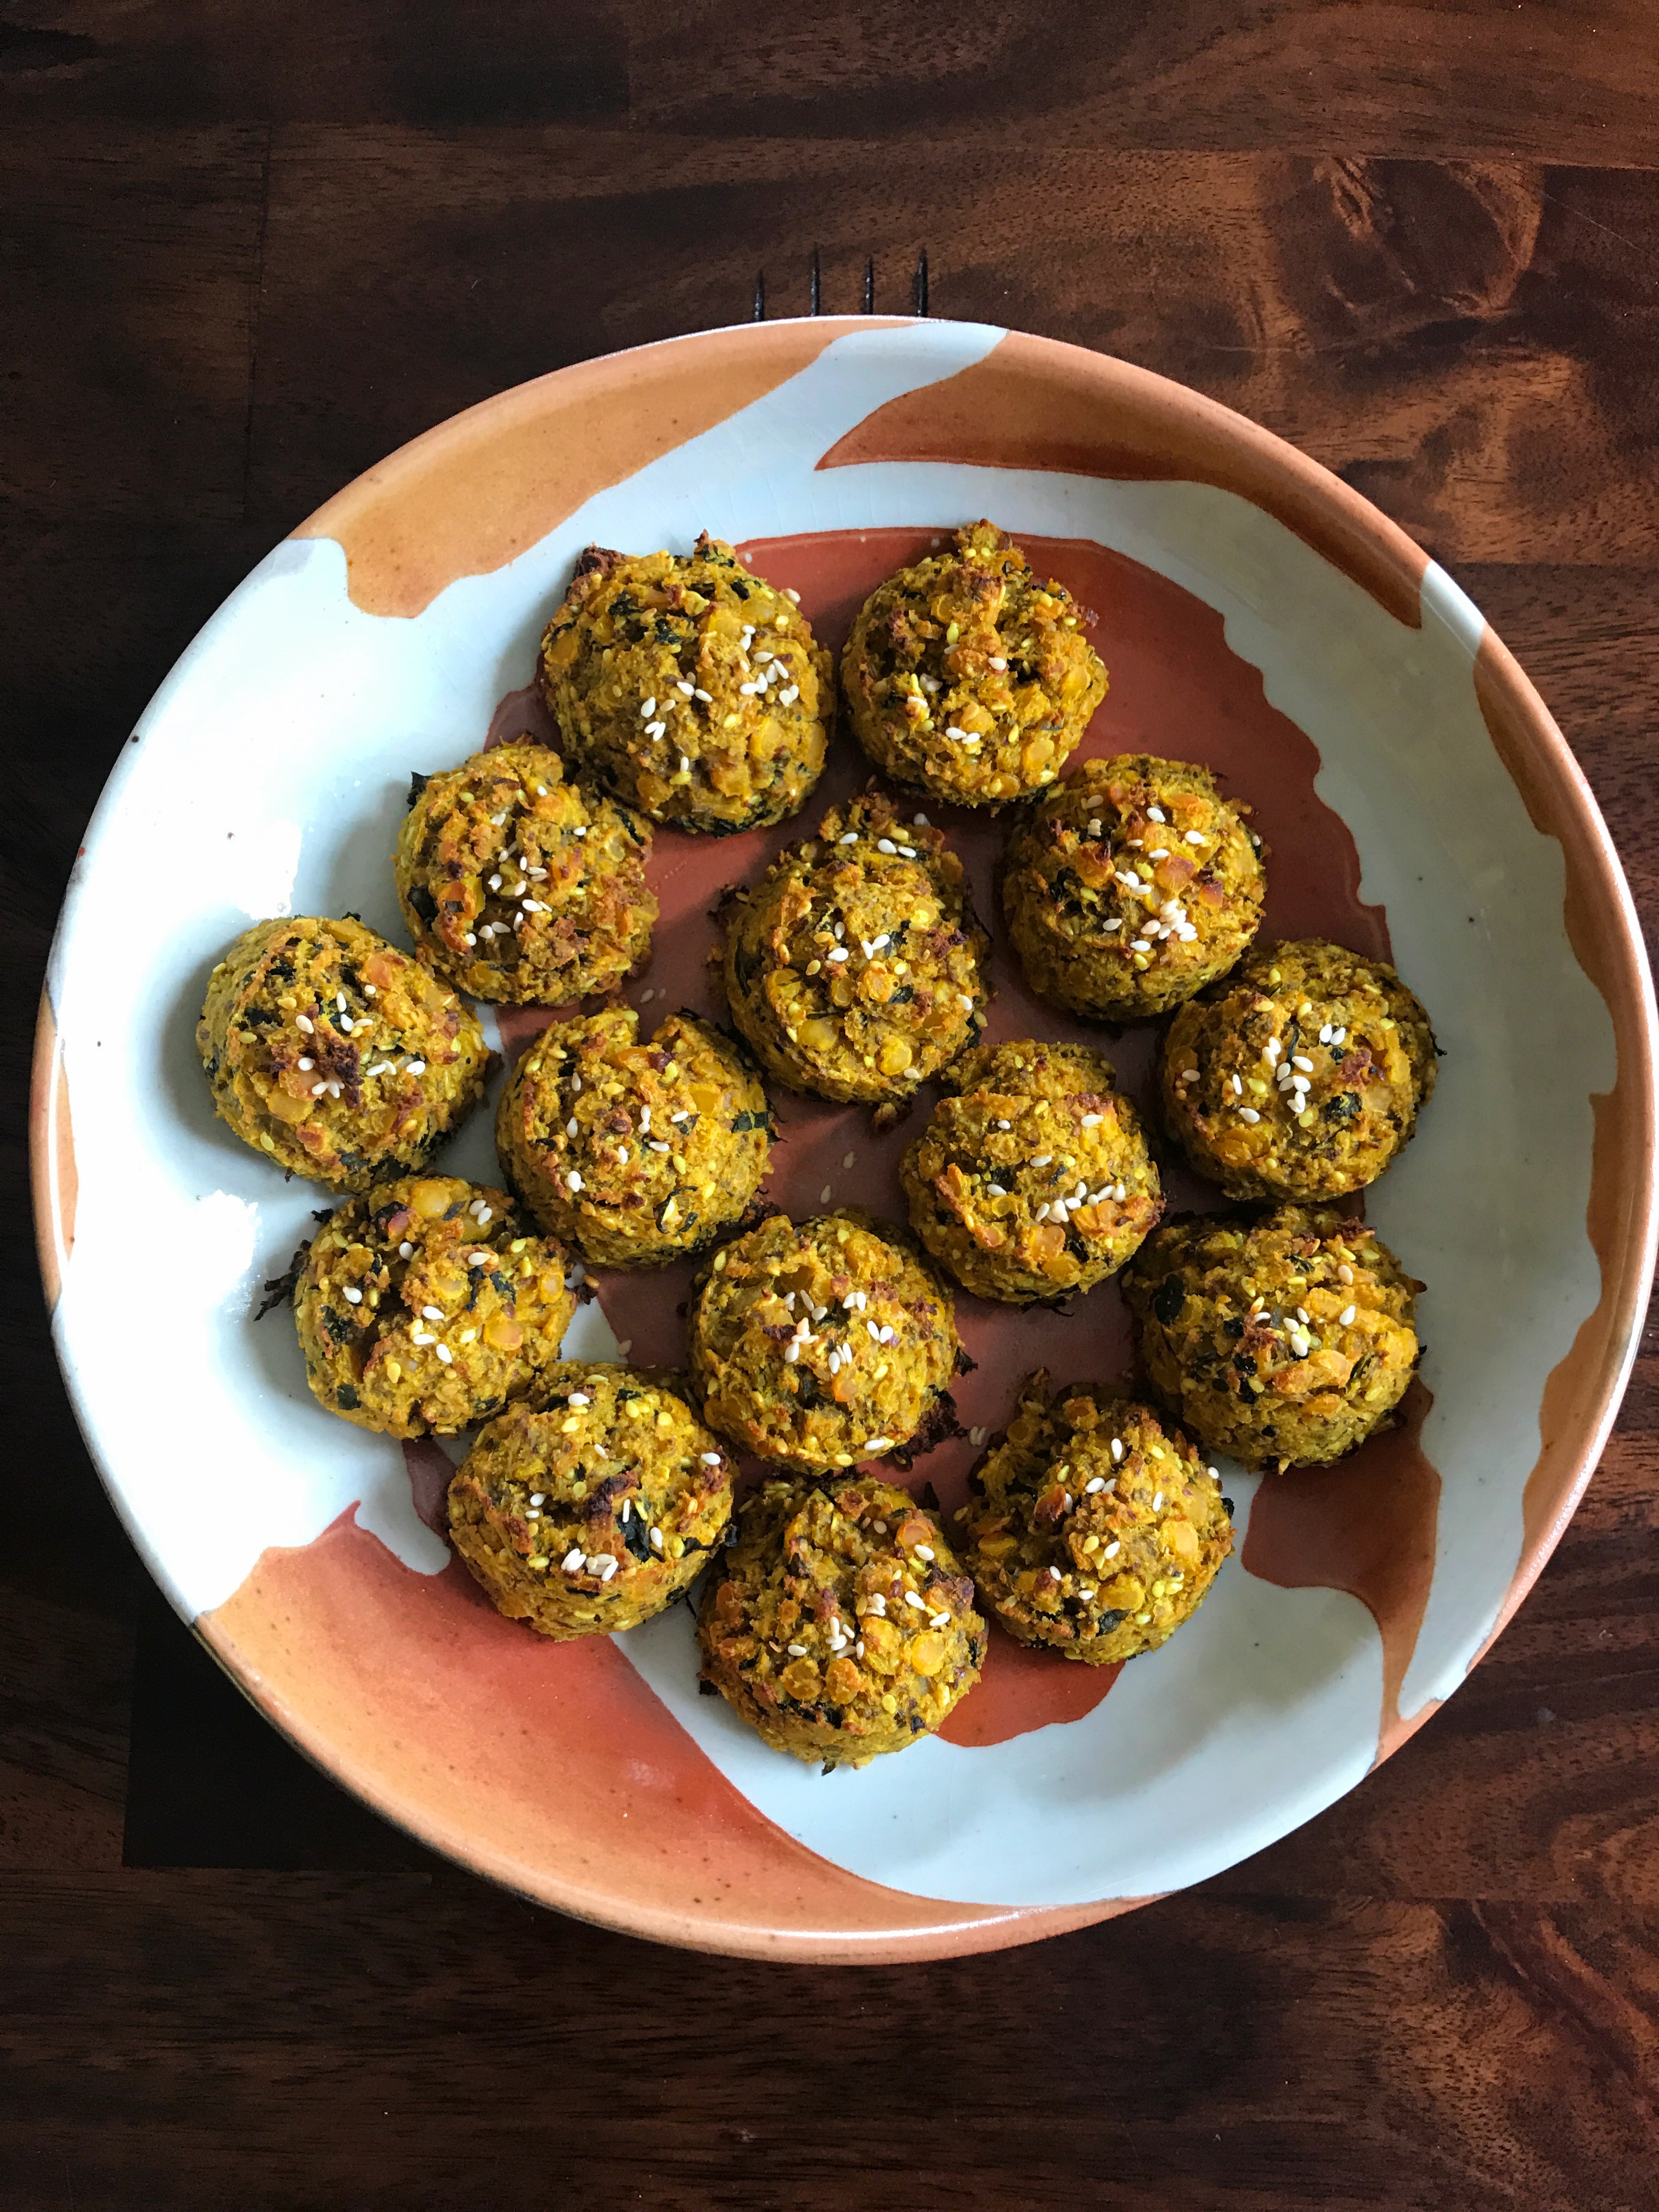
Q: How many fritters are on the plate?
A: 15